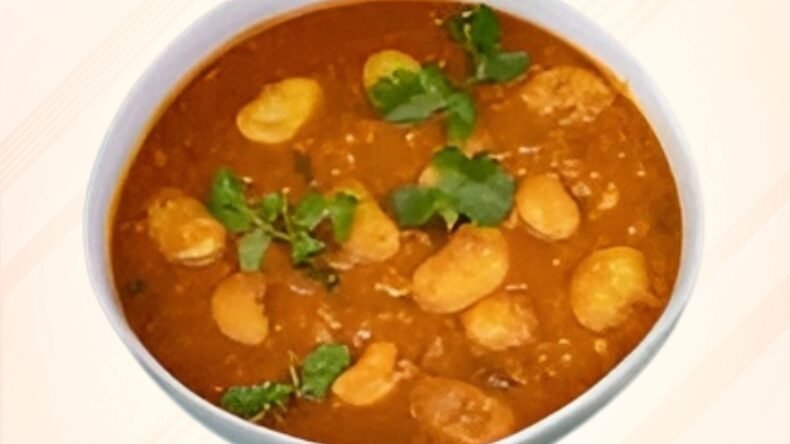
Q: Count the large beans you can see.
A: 12